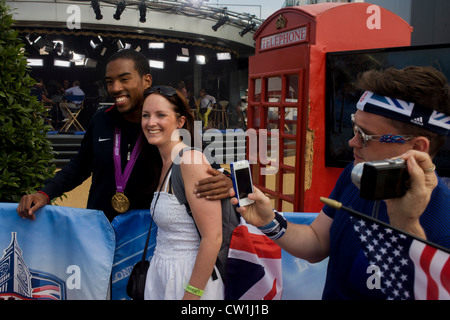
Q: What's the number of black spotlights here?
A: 5